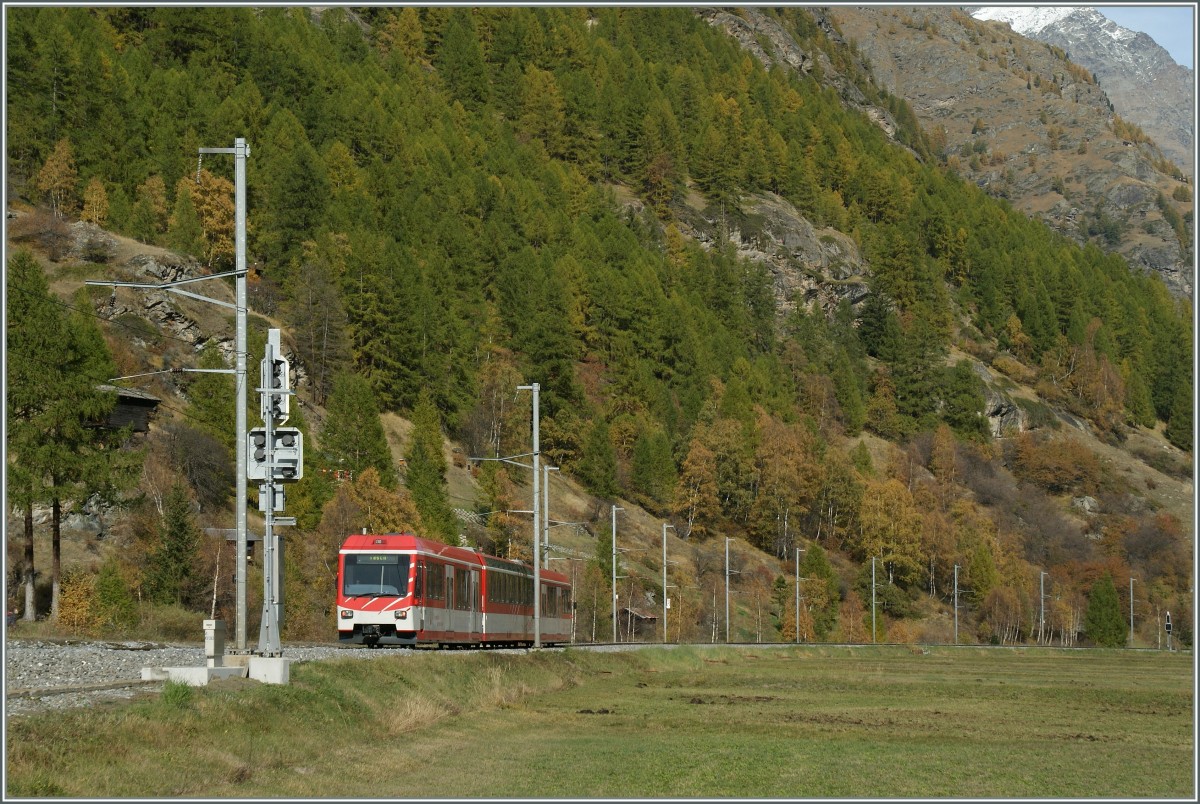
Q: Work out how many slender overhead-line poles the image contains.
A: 11